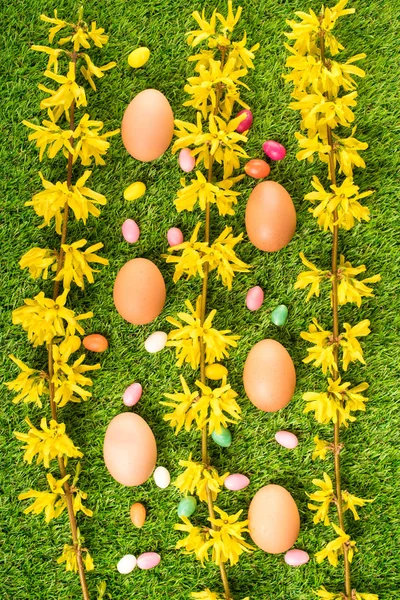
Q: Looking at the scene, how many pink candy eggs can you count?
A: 11